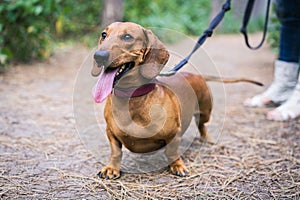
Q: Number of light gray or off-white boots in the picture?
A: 2